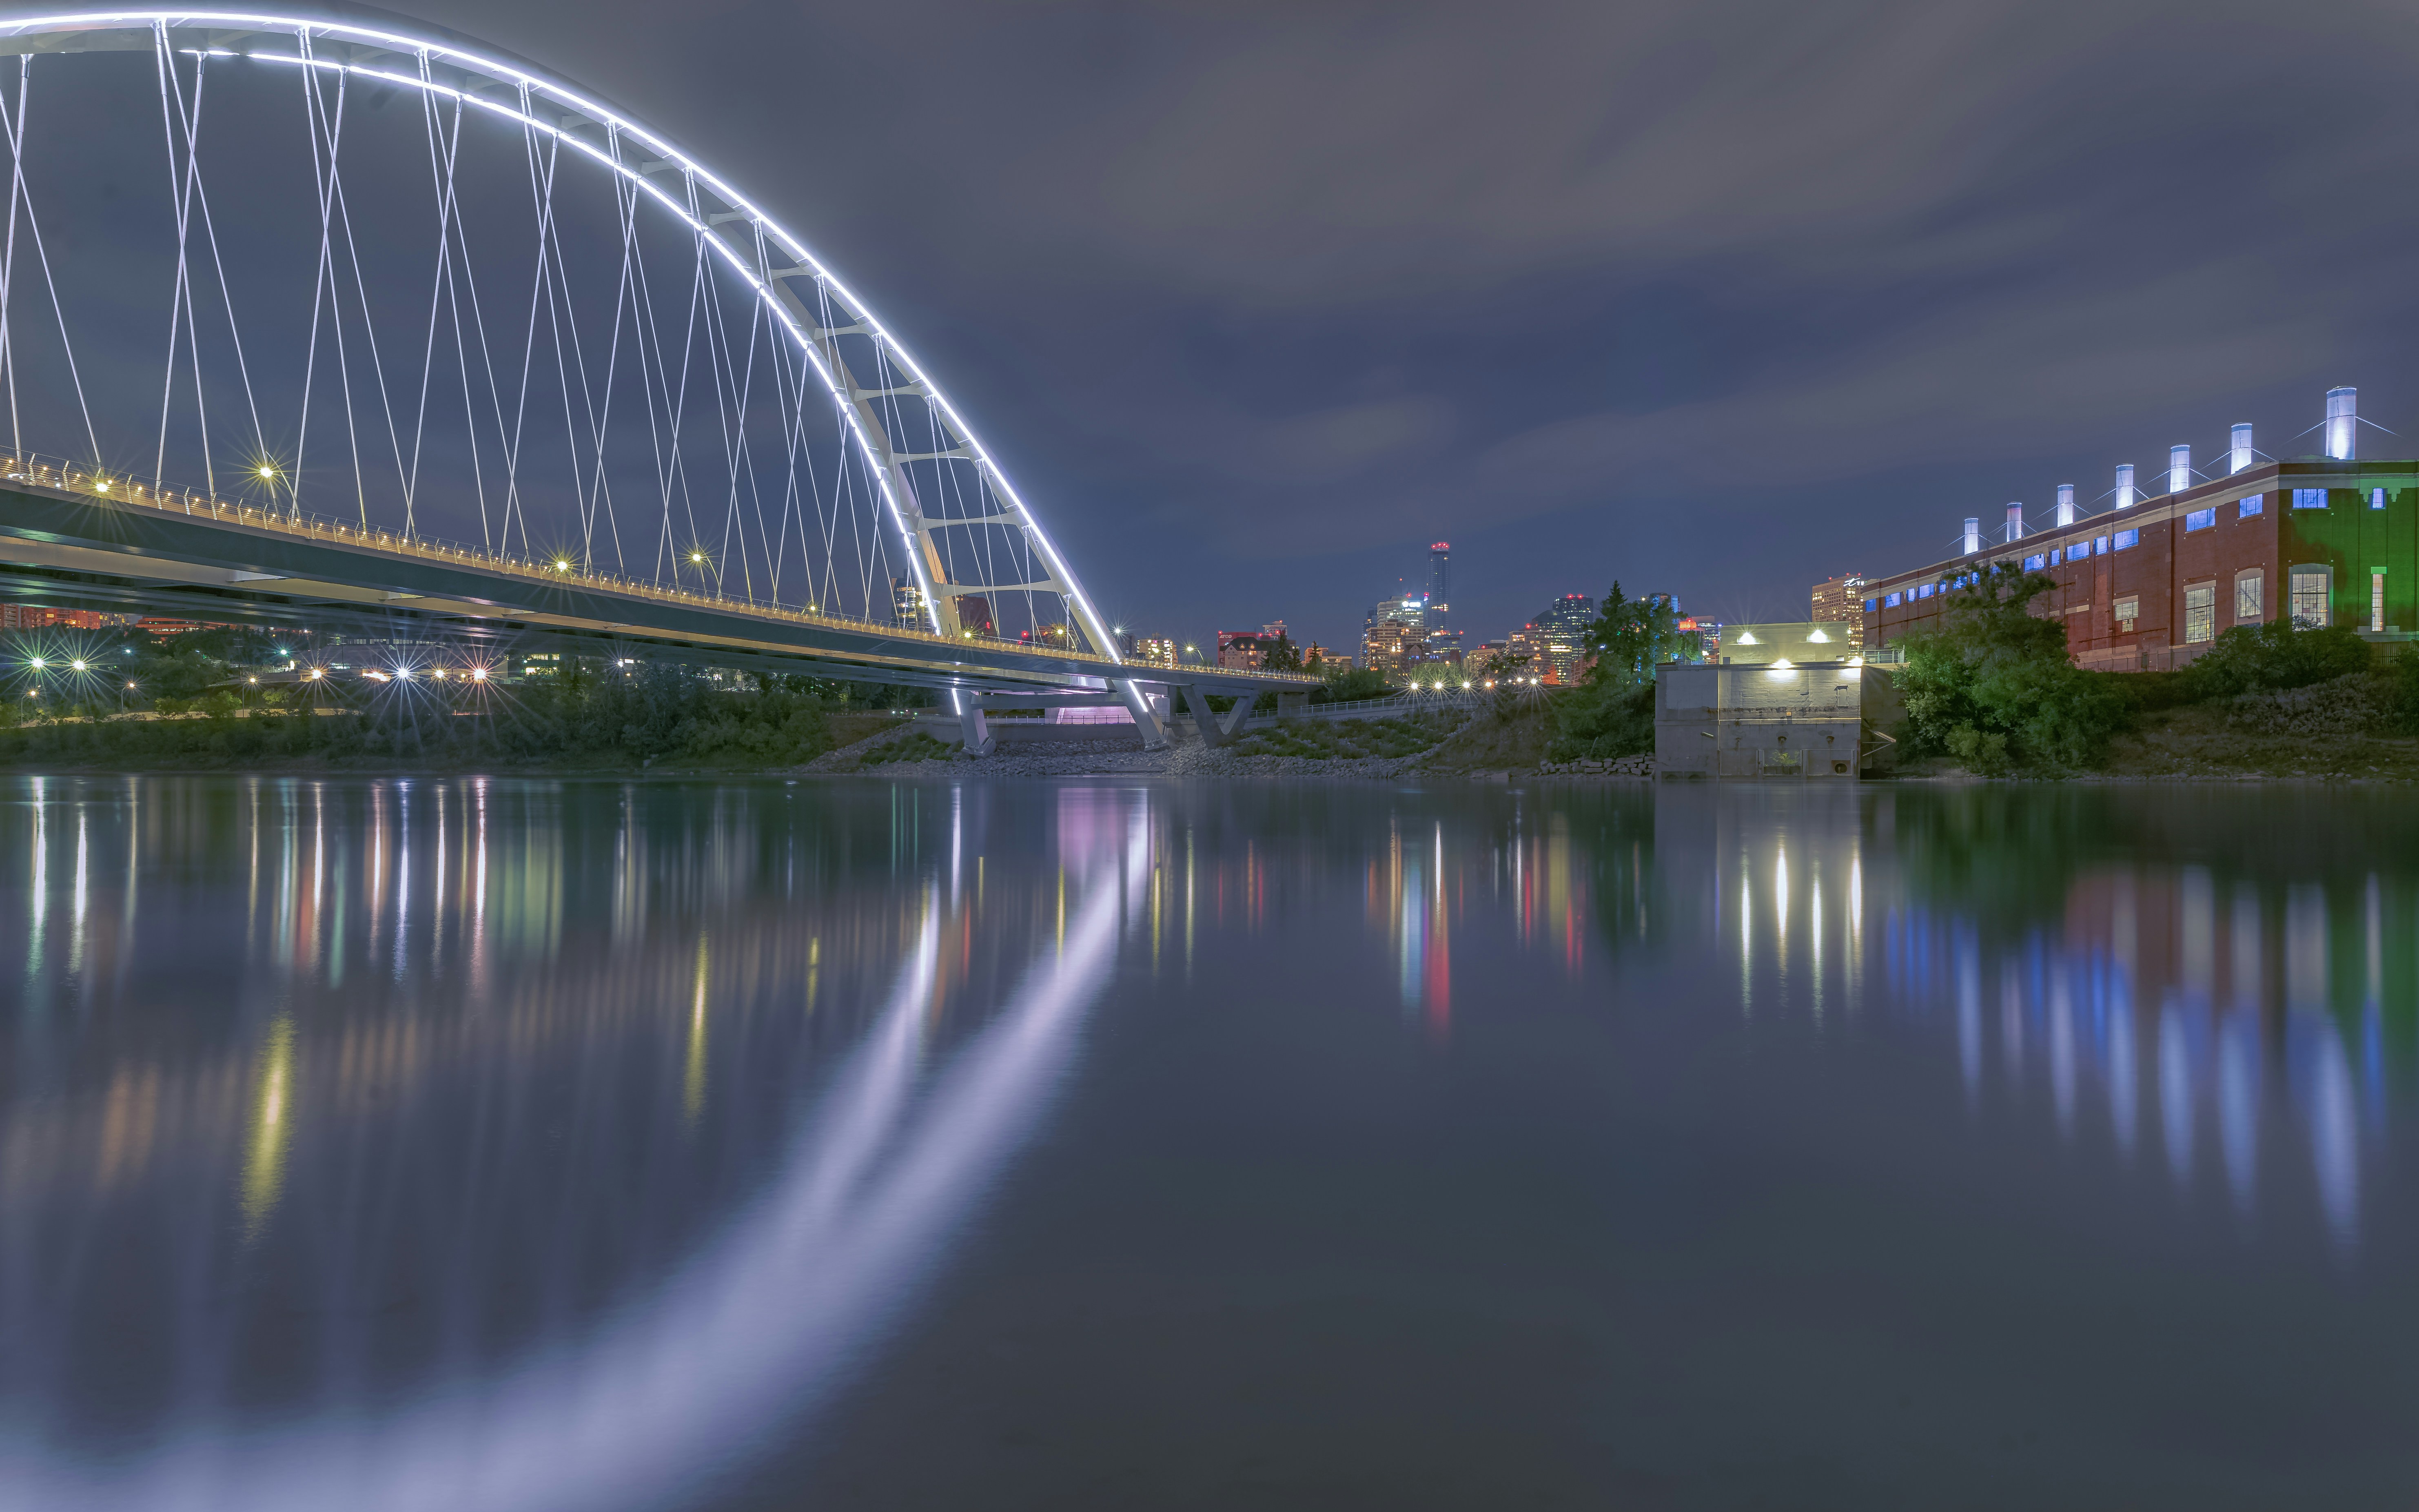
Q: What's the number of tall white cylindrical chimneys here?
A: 7